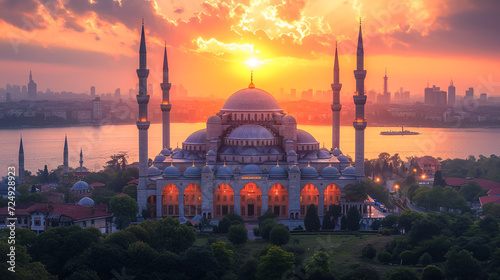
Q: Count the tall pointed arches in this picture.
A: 7